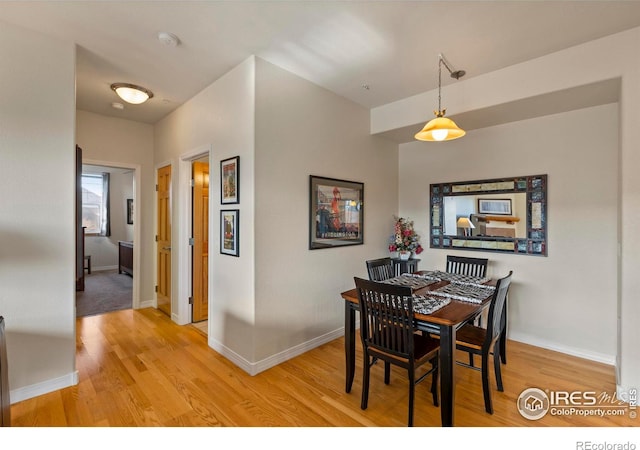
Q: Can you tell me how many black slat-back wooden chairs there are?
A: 4